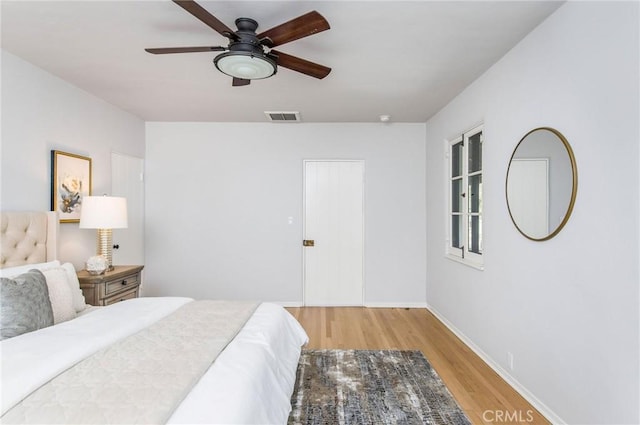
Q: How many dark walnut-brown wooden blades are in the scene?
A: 5